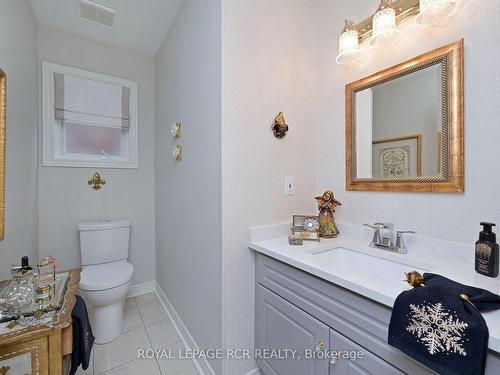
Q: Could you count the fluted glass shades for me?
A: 3